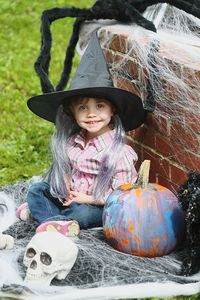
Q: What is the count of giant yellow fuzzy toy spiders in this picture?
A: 0